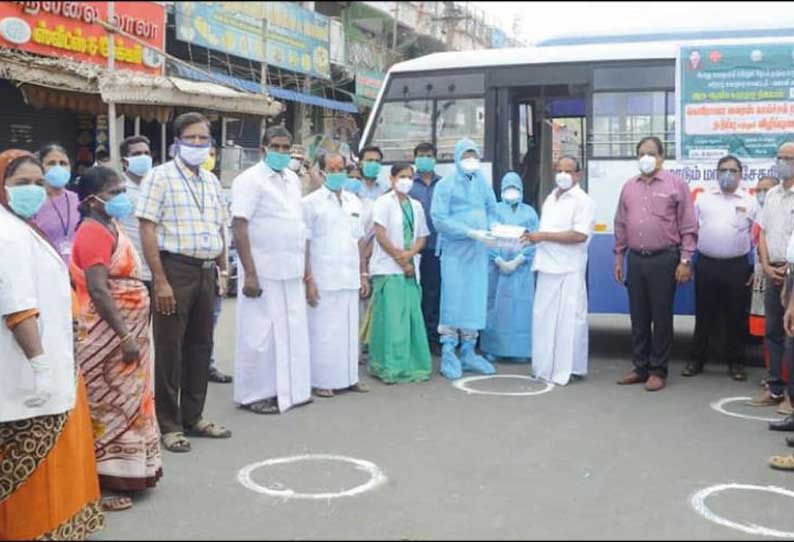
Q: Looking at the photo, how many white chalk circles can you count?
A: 4